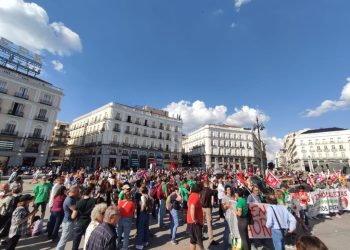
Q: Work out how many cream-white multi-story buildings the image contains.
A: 4